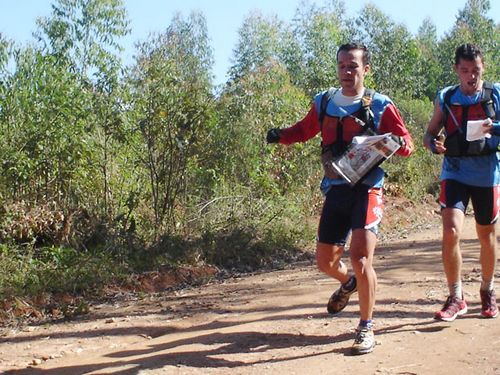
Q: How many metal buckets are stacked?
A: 0